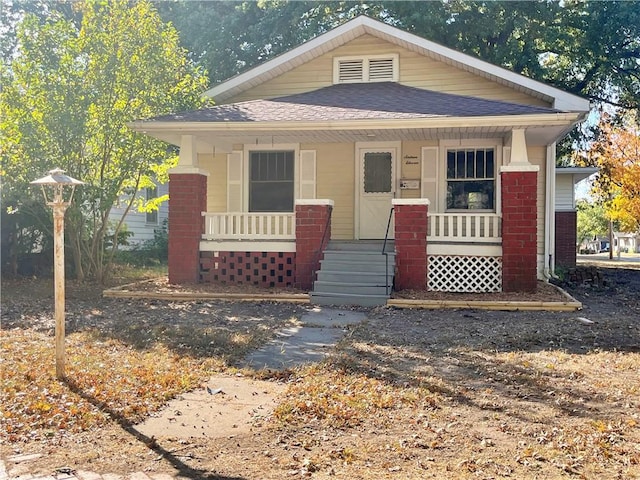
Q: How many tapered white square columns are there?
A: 2